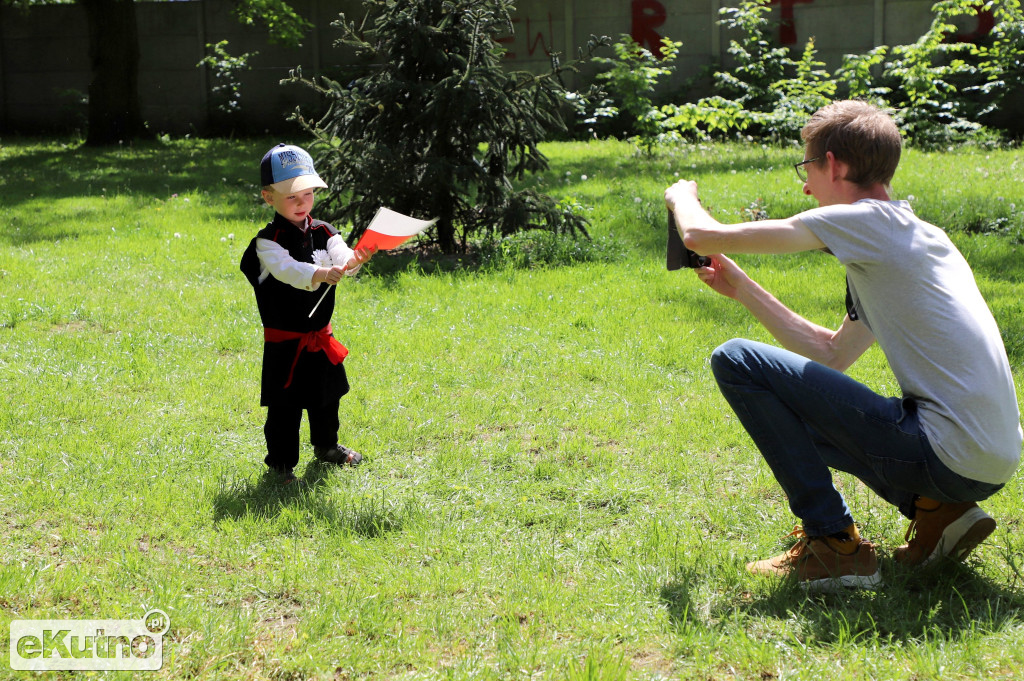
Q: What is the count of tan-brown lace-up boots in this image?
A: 2